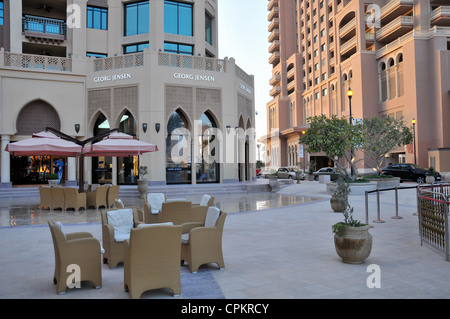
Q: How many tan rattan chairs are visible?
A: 13